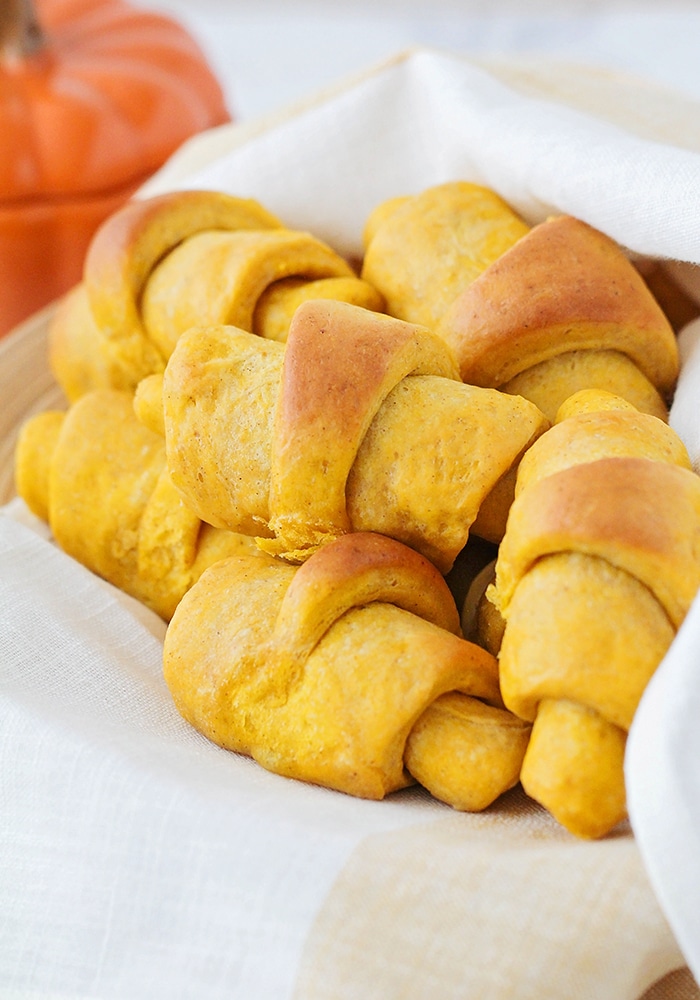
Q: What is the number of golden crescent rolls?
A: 6